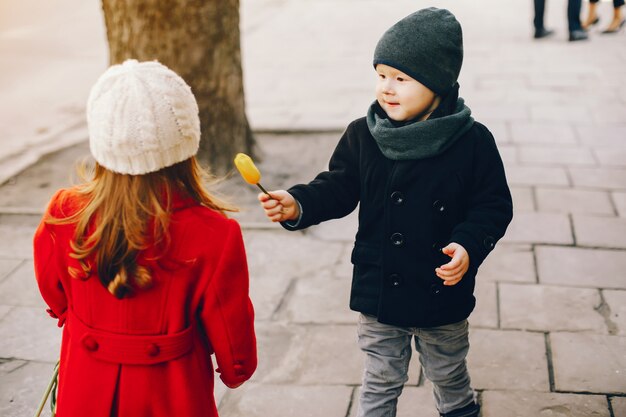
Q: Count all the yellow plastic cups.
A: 0